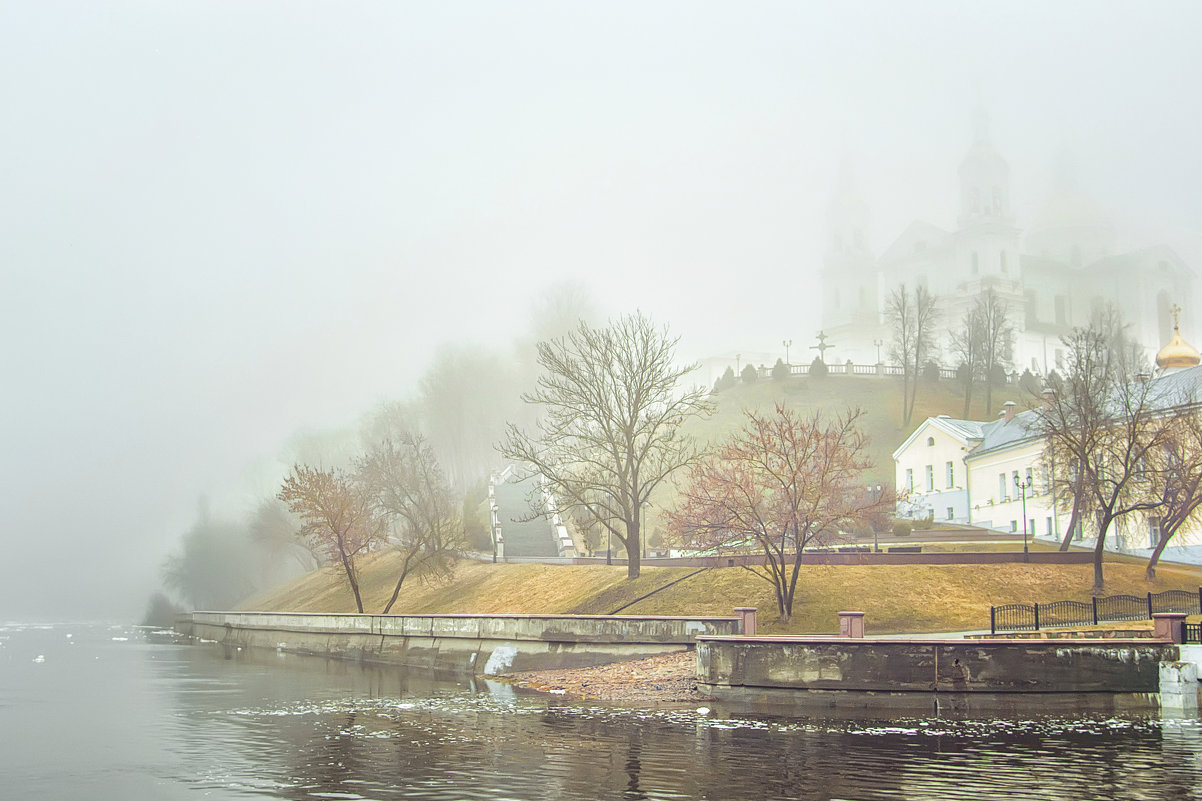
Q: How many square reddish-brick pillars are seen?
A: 3